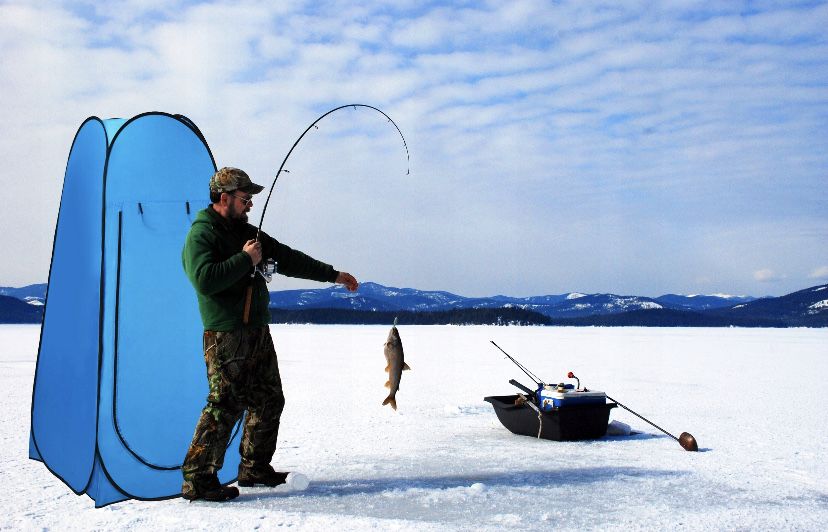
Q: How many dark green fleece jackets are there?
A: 1